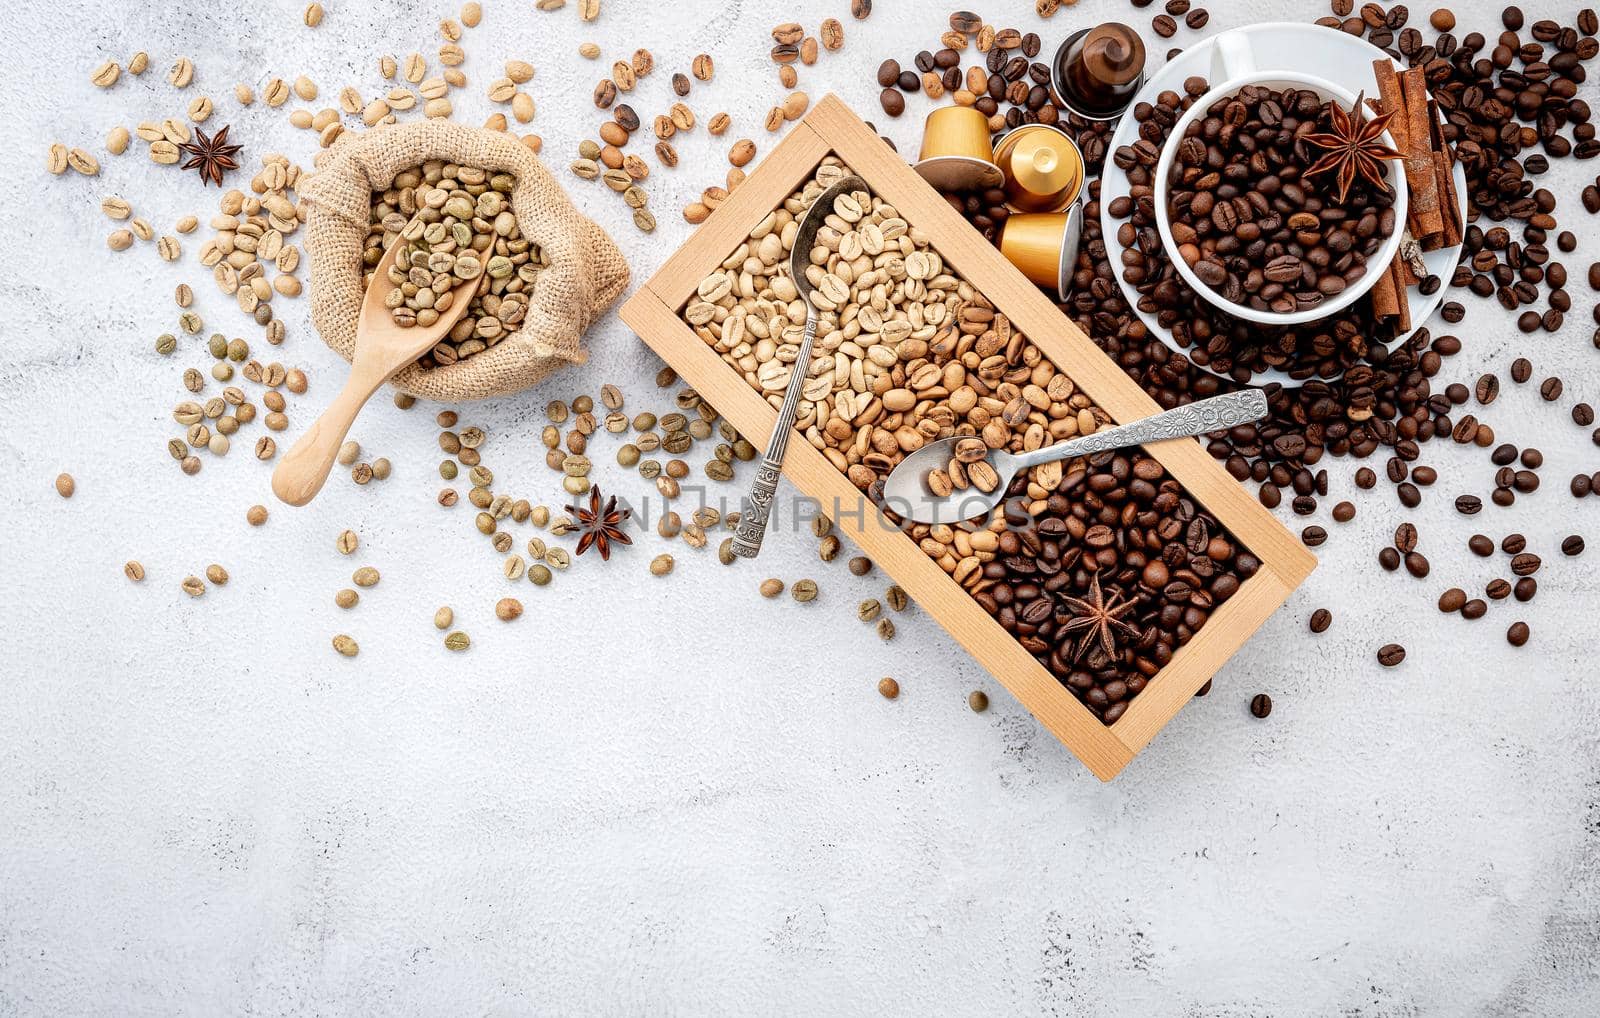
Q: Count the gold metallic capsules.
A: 3